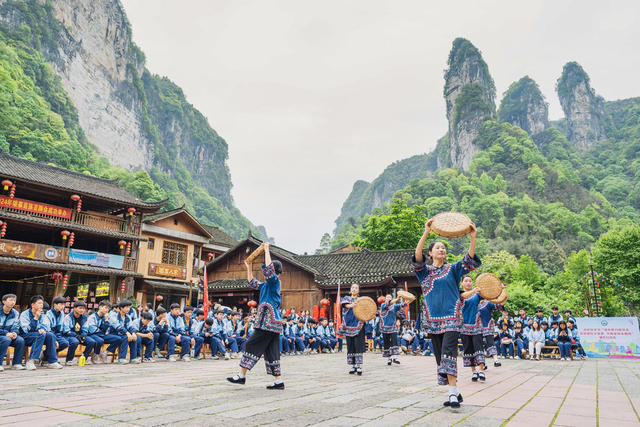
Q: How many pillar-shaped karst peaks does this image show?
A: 3